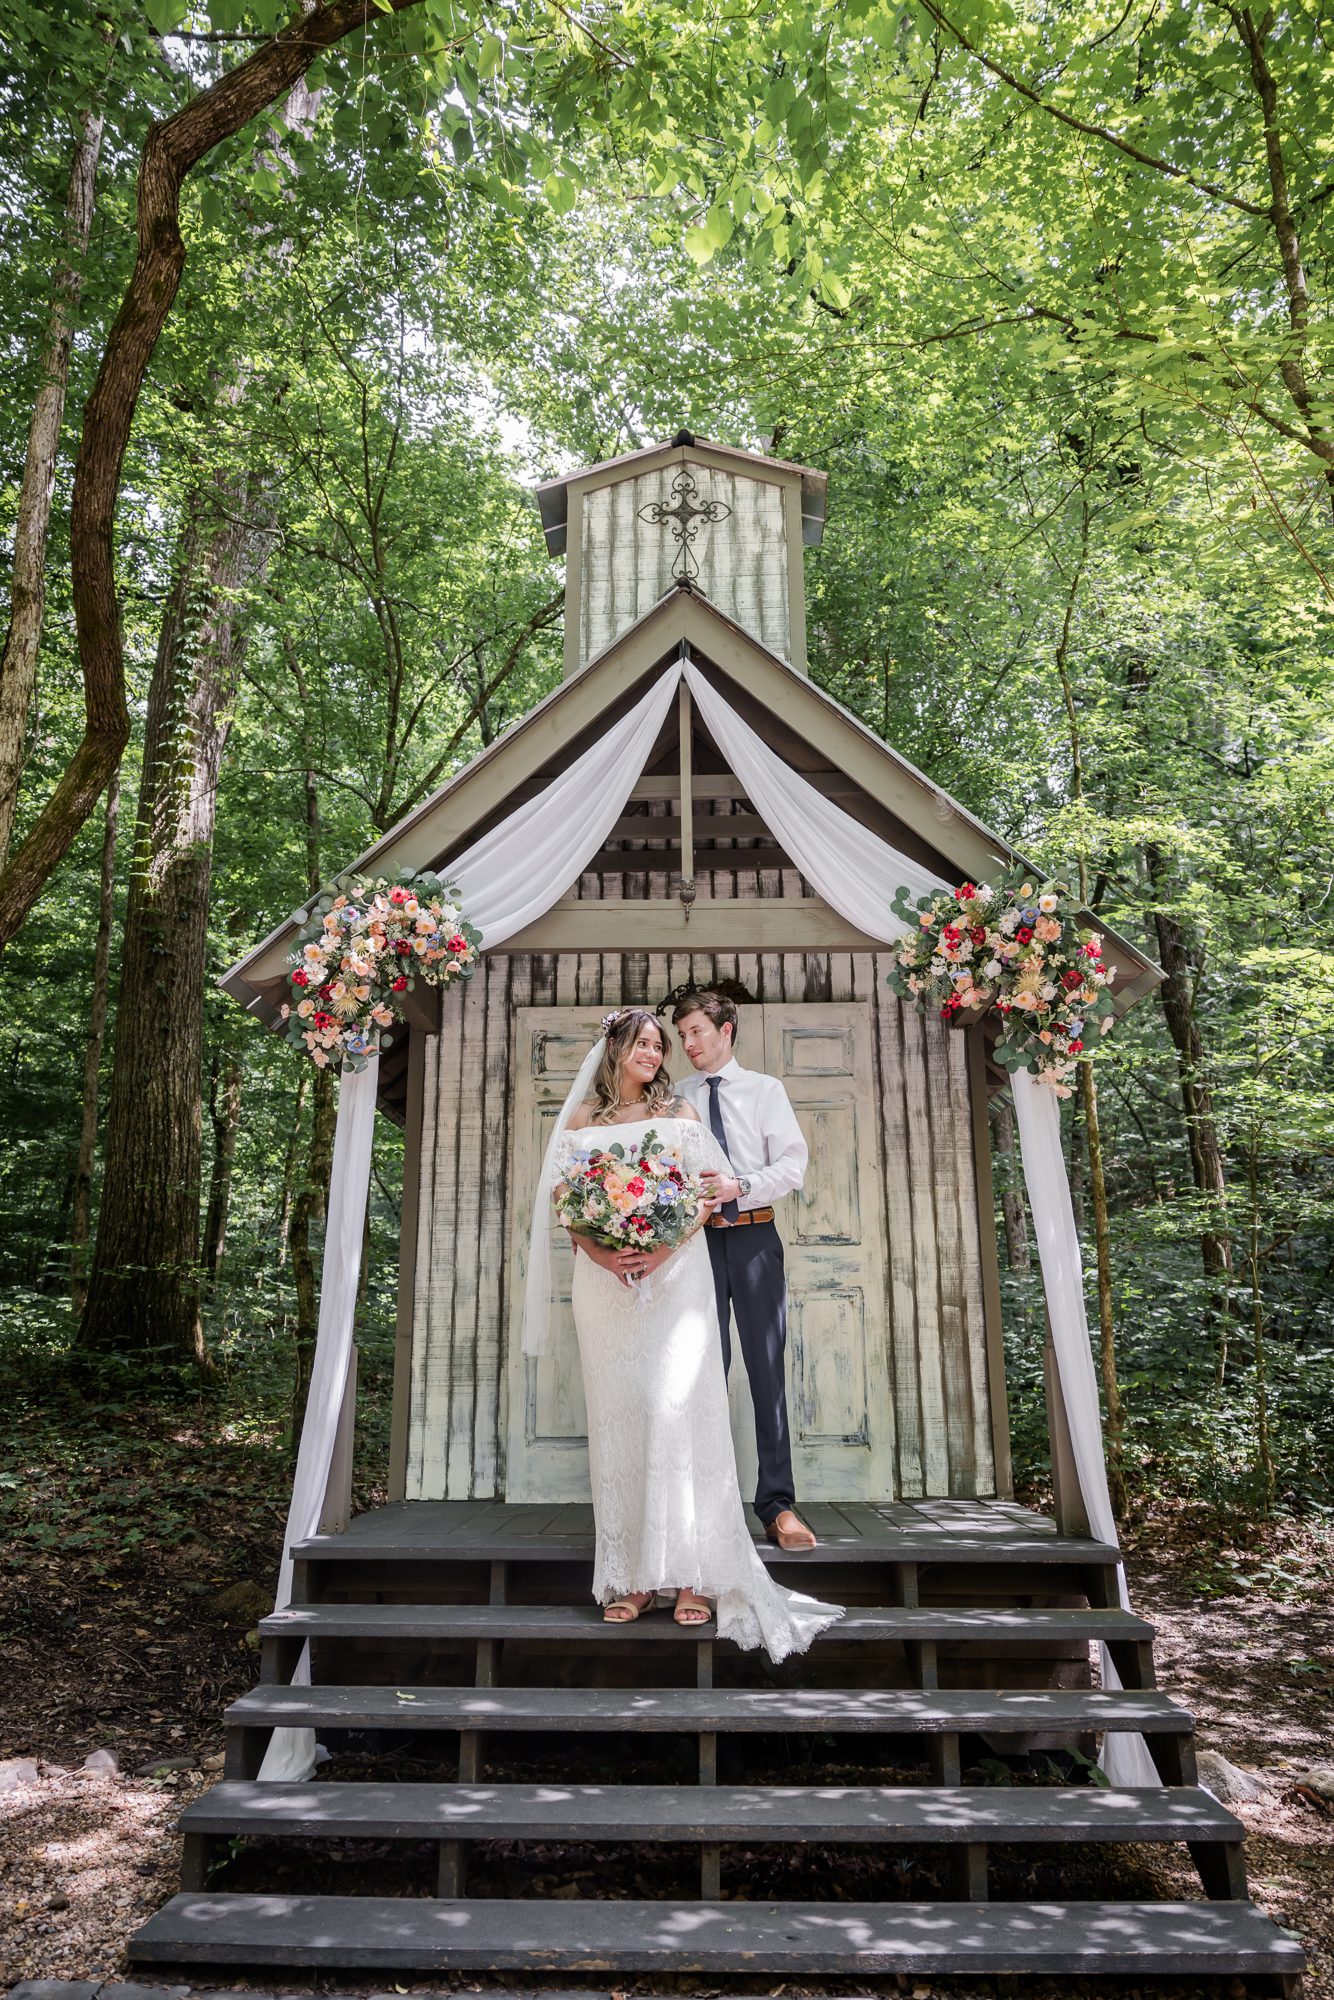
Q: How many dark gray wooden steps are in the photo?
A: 5